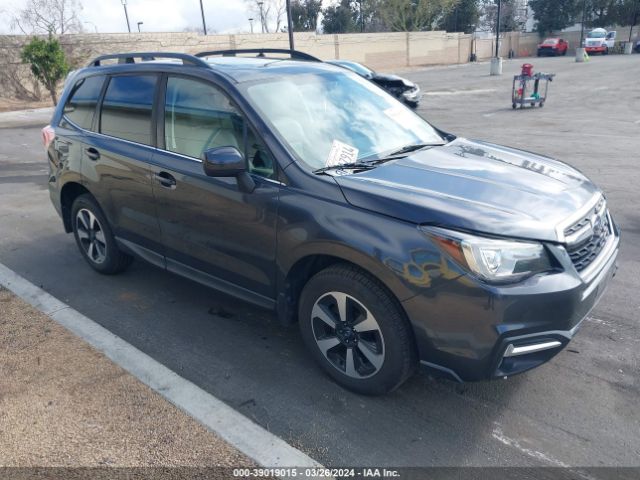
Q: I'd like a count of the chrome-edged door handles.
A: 2